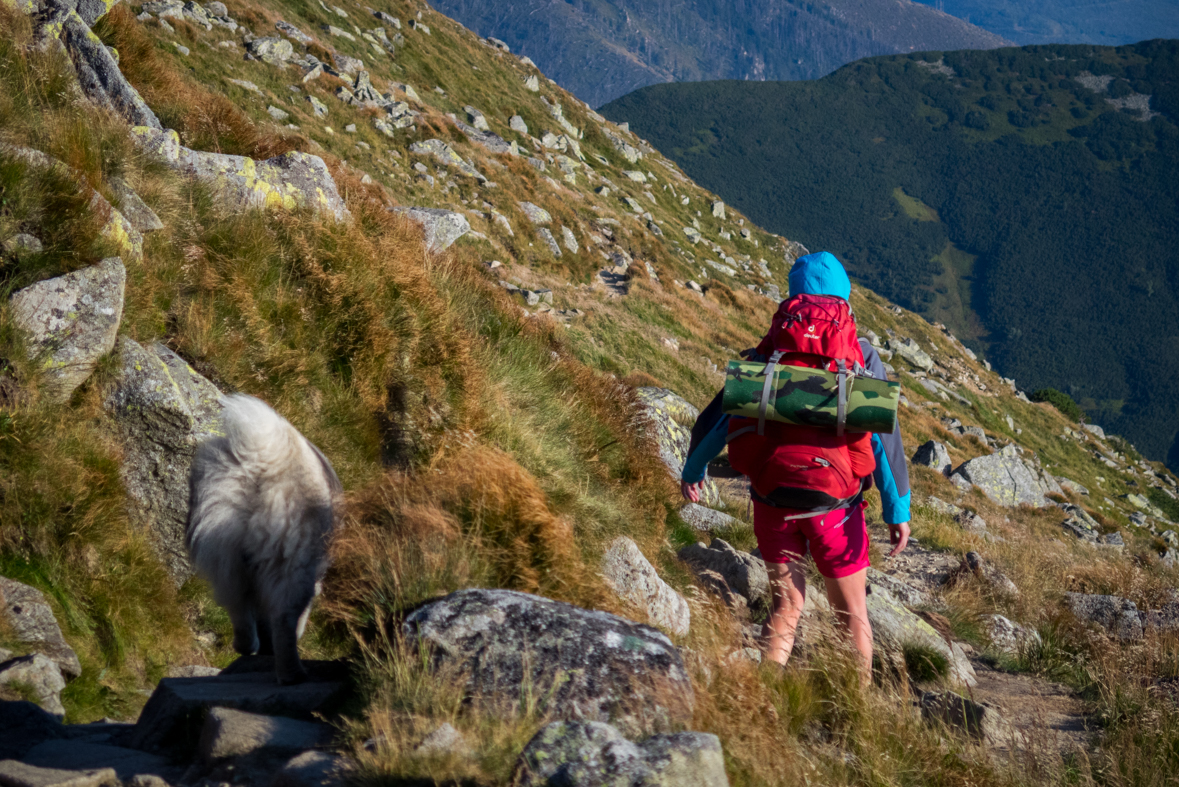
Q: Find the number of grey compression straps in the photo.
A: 2